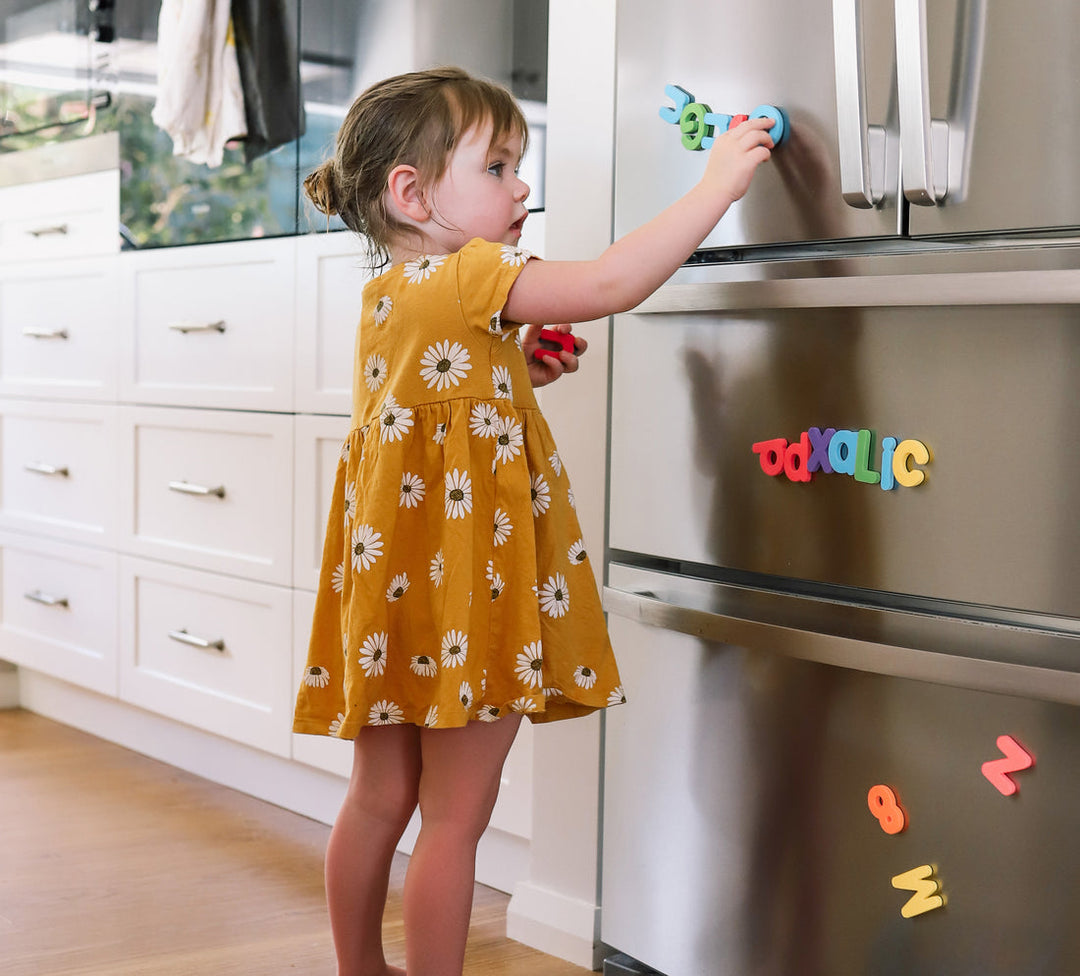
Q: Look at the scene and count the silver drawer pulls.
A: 7